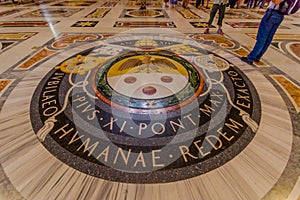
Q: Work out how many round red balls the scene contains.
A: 3